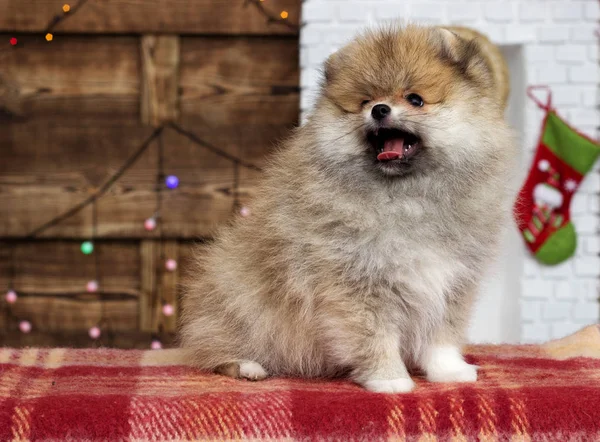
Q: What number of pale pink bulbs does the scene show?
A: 9